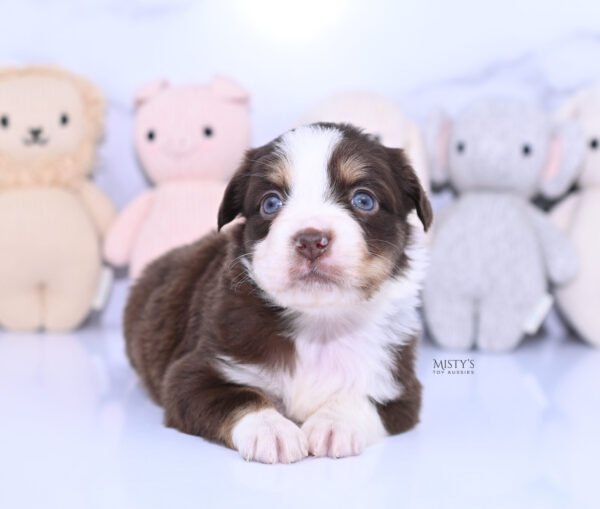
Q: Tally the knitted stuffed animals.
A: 5